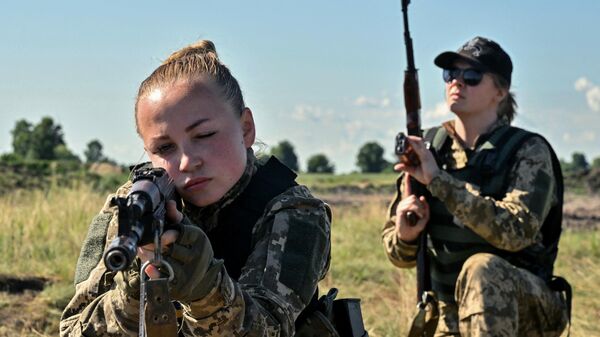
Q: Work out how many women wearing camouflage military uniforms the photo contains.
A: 2